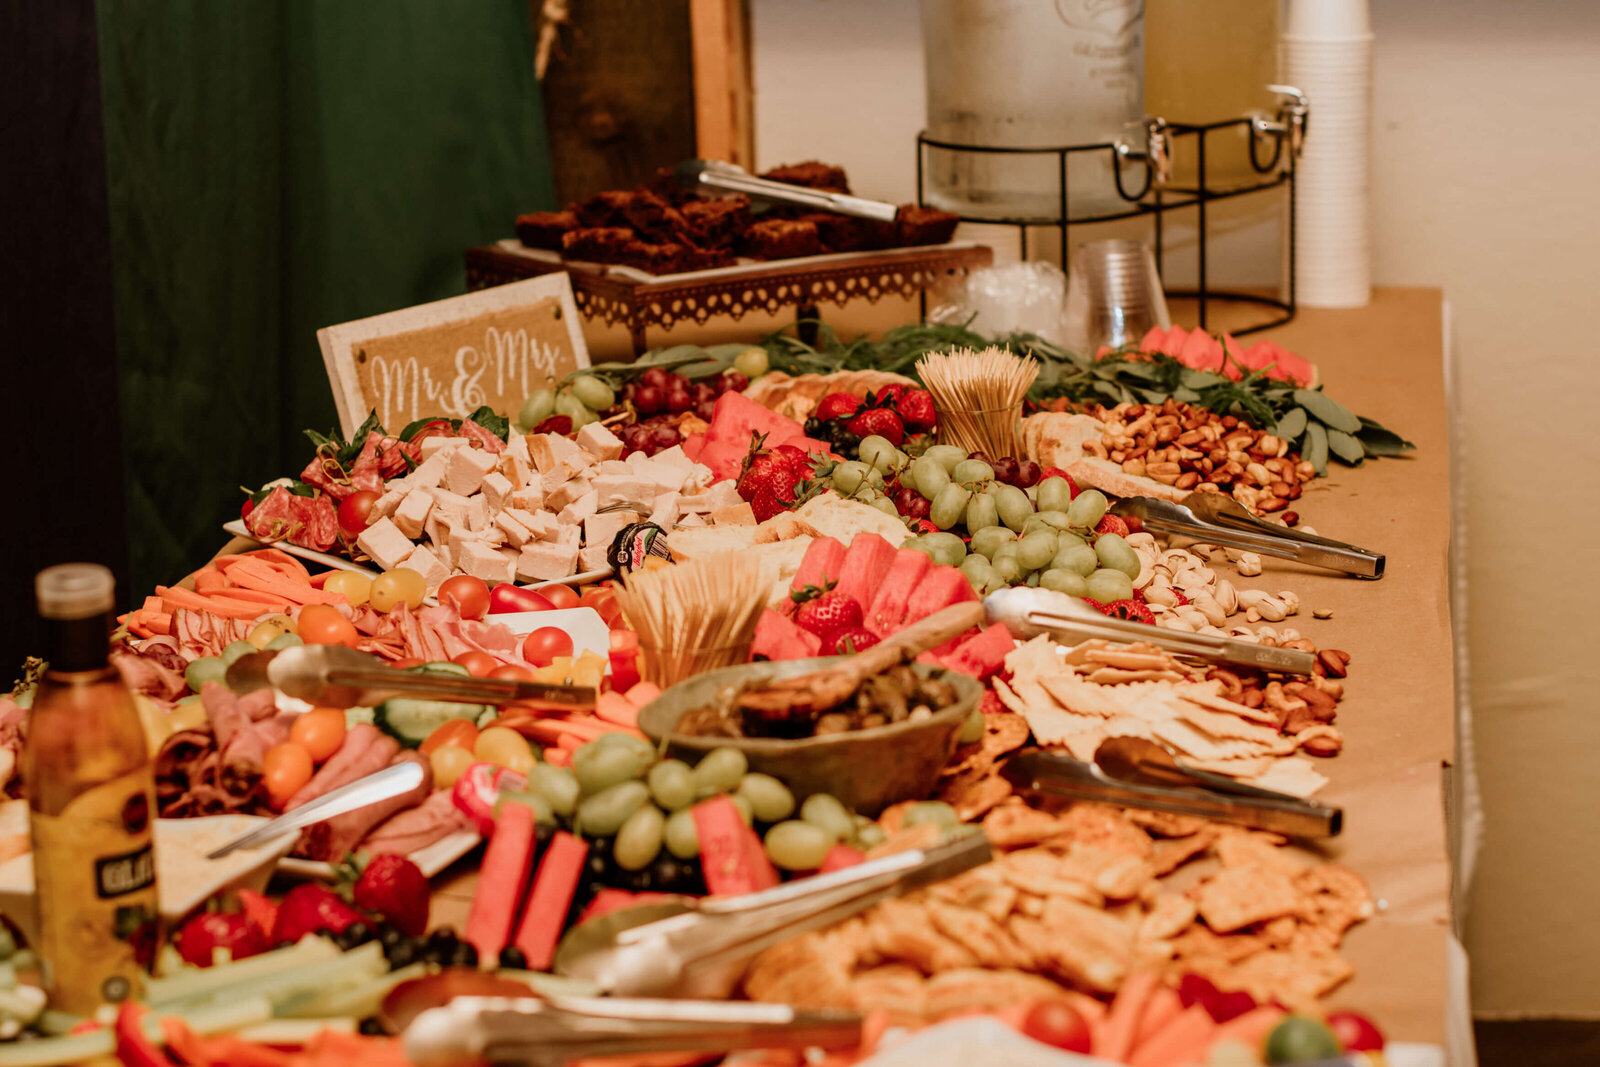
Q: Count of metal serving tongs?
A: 7